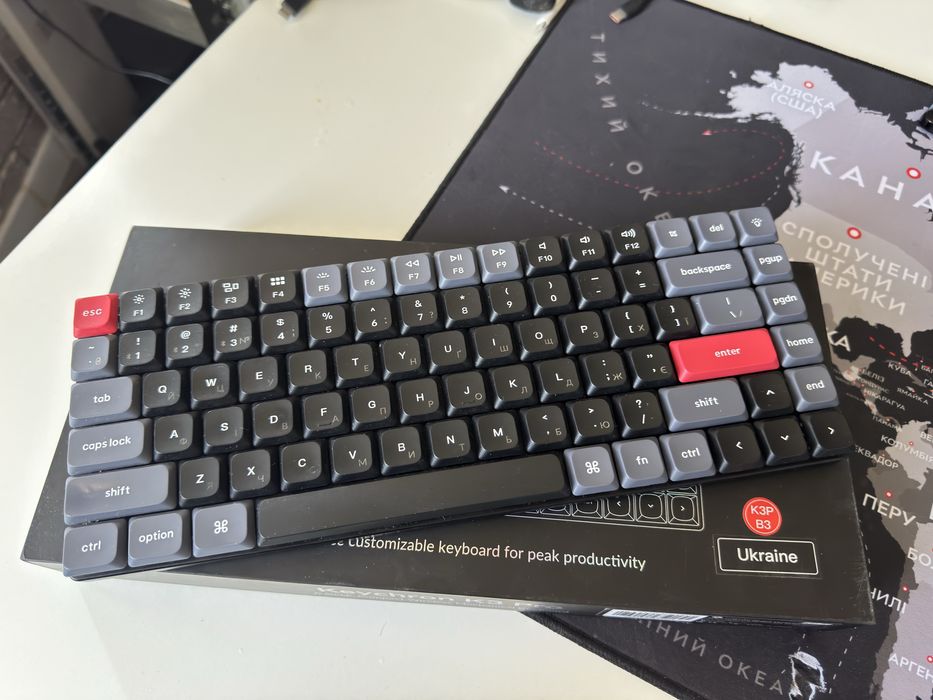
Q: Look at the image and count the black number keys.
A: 10